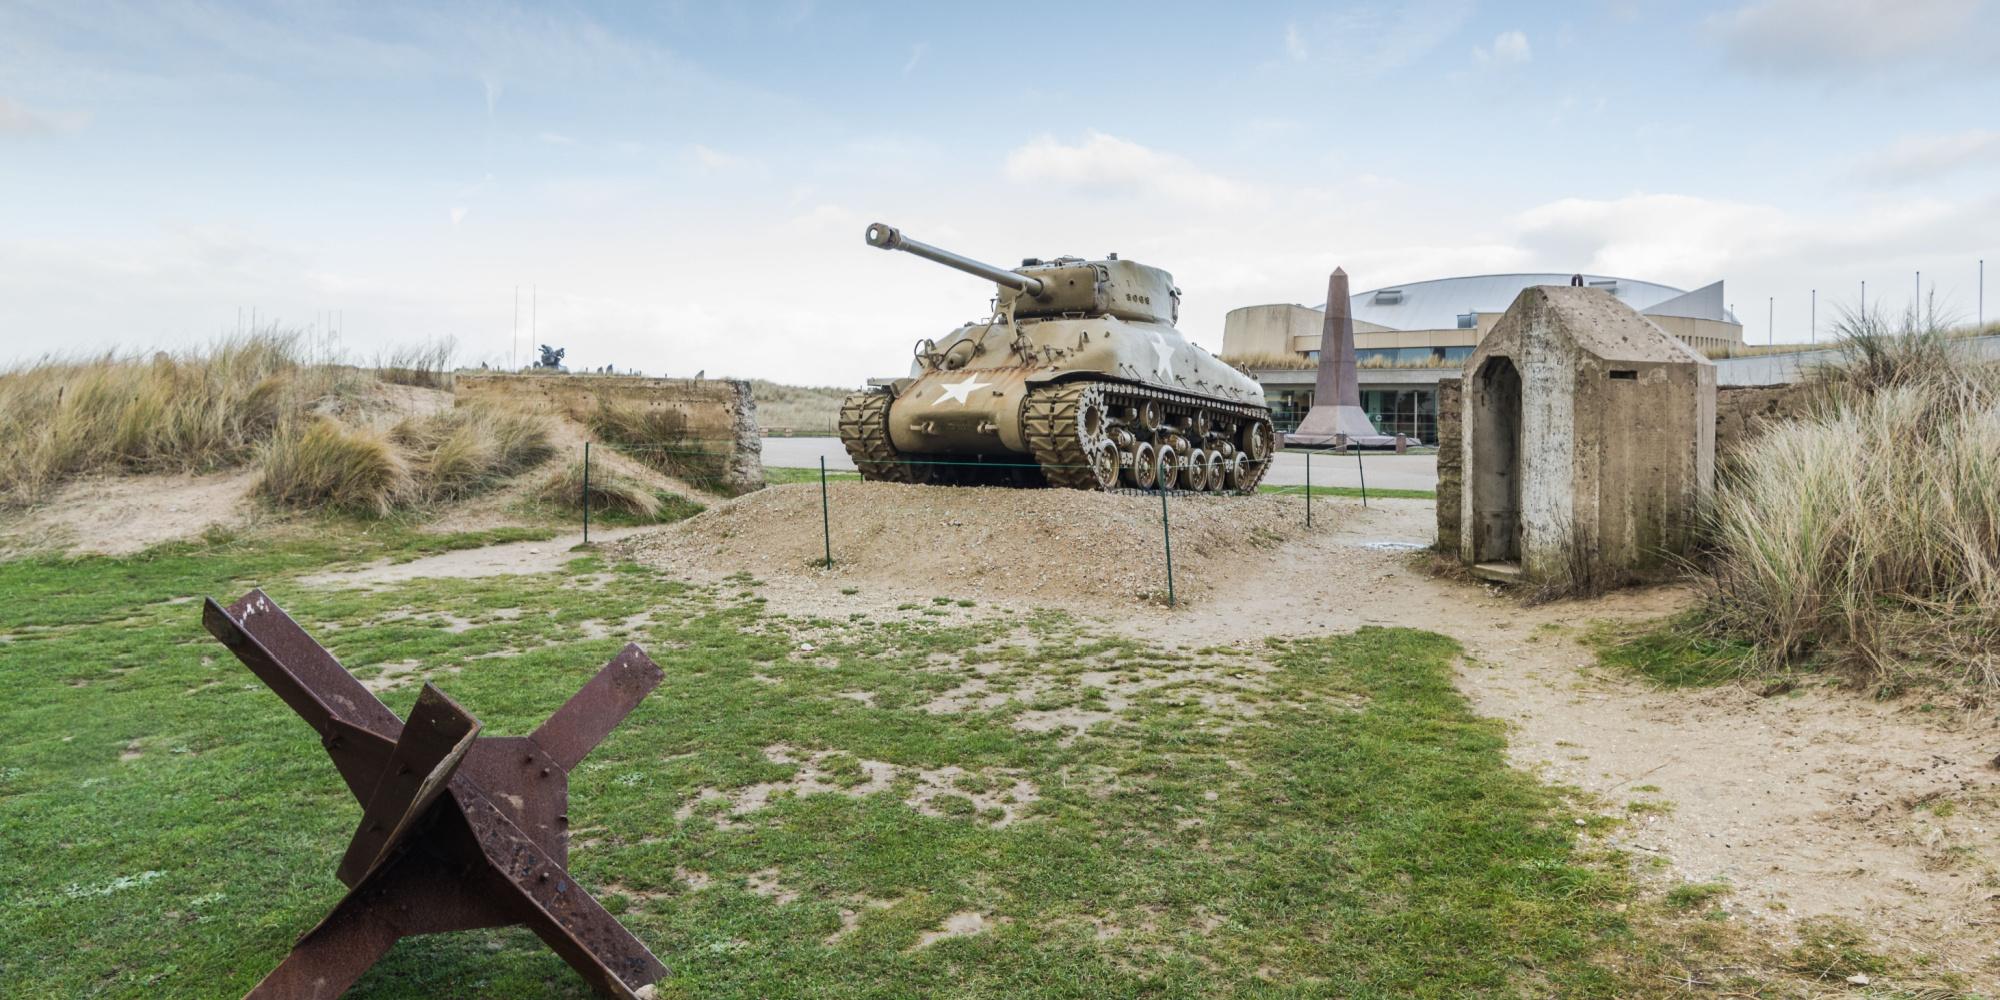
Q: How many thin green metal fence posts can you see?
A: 5